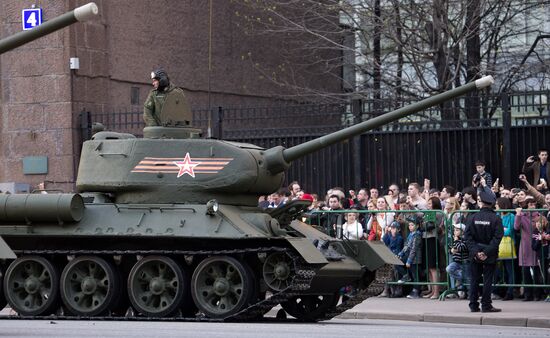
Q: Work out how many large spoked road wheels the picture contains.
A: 4